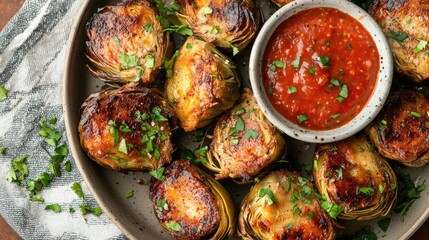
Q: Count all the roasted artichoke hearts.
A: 10